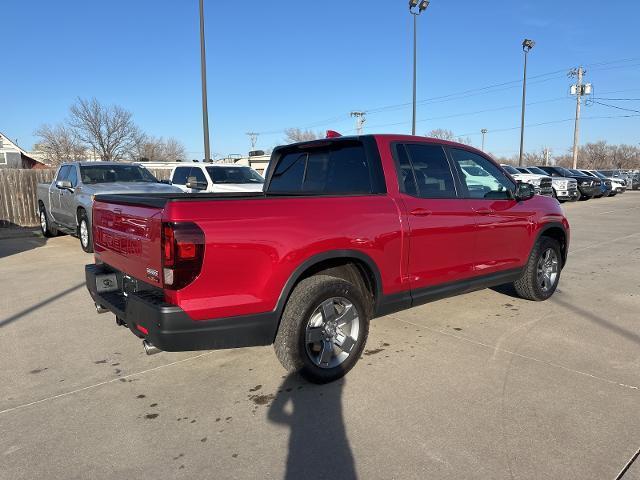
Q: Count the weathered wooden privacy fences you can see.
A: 1